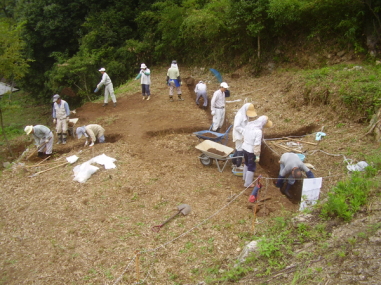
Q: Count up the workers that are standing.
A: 7